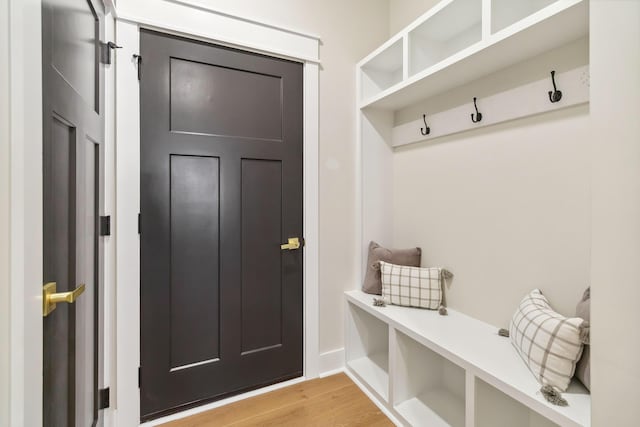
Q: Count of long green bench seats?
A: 0